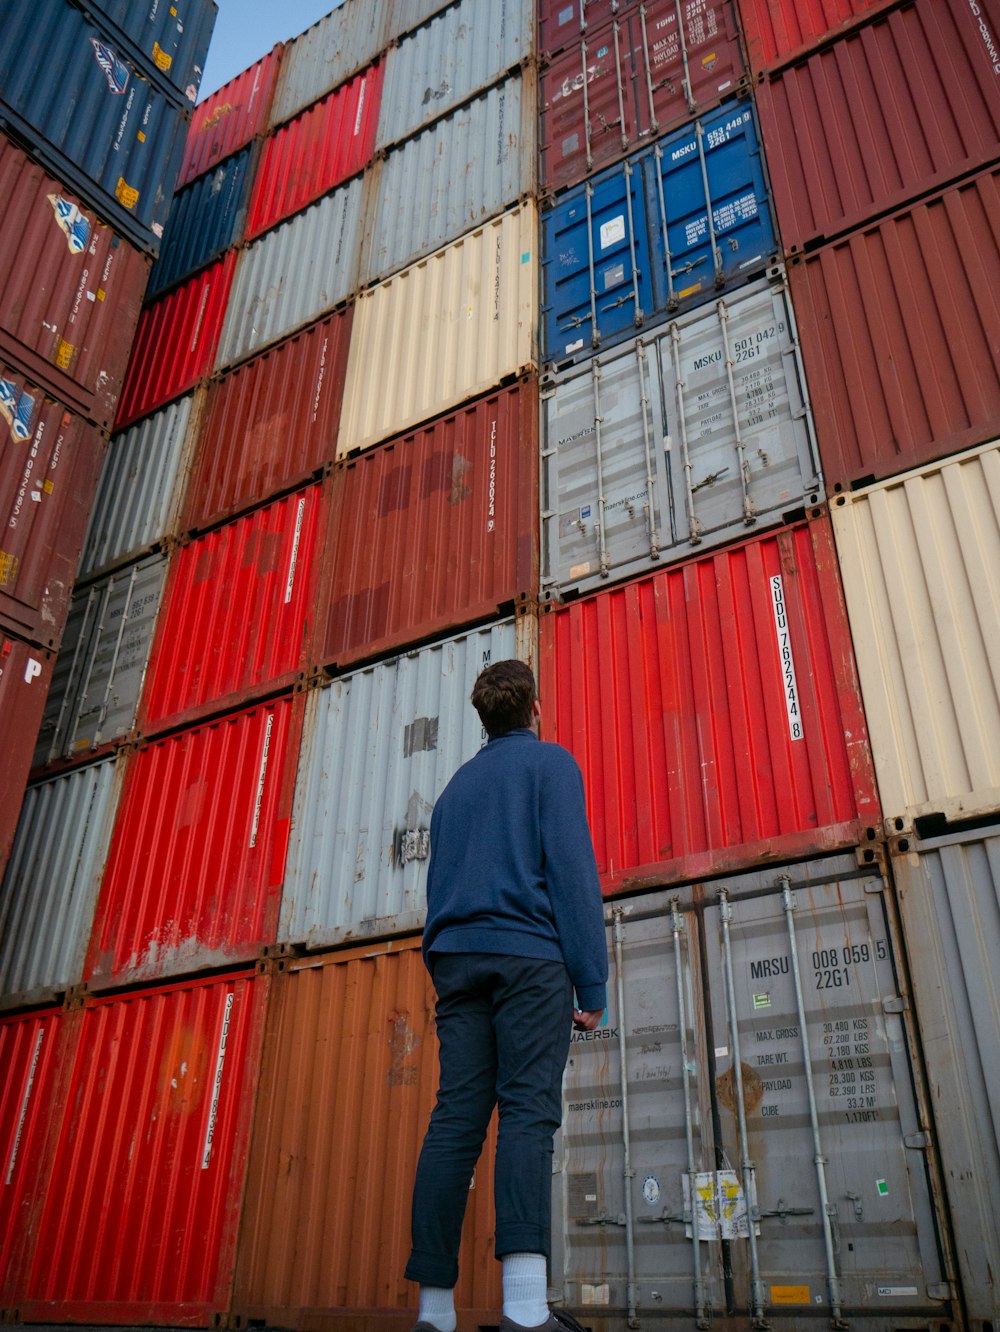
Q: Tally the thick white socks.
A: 2